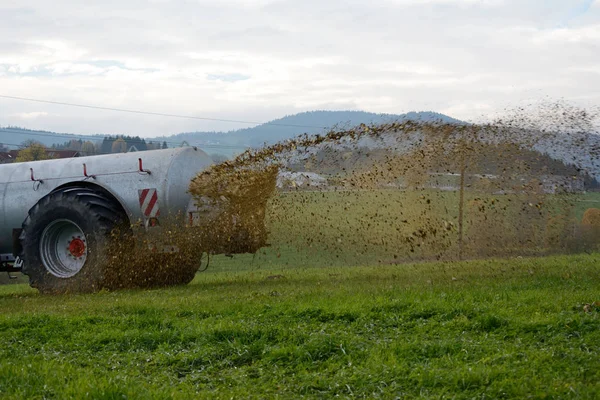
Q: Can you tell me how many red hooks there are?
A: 3